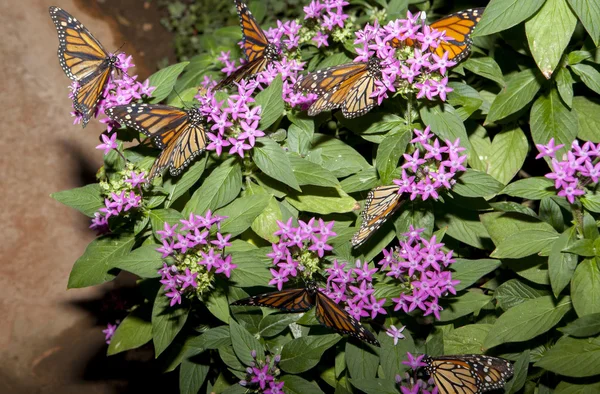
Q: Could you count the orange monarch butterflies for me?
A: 8